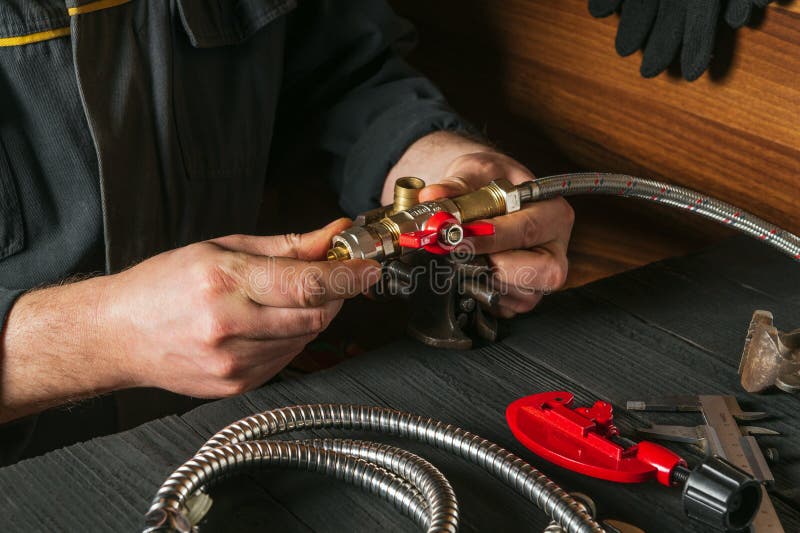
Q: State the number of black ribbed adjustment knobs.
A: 1